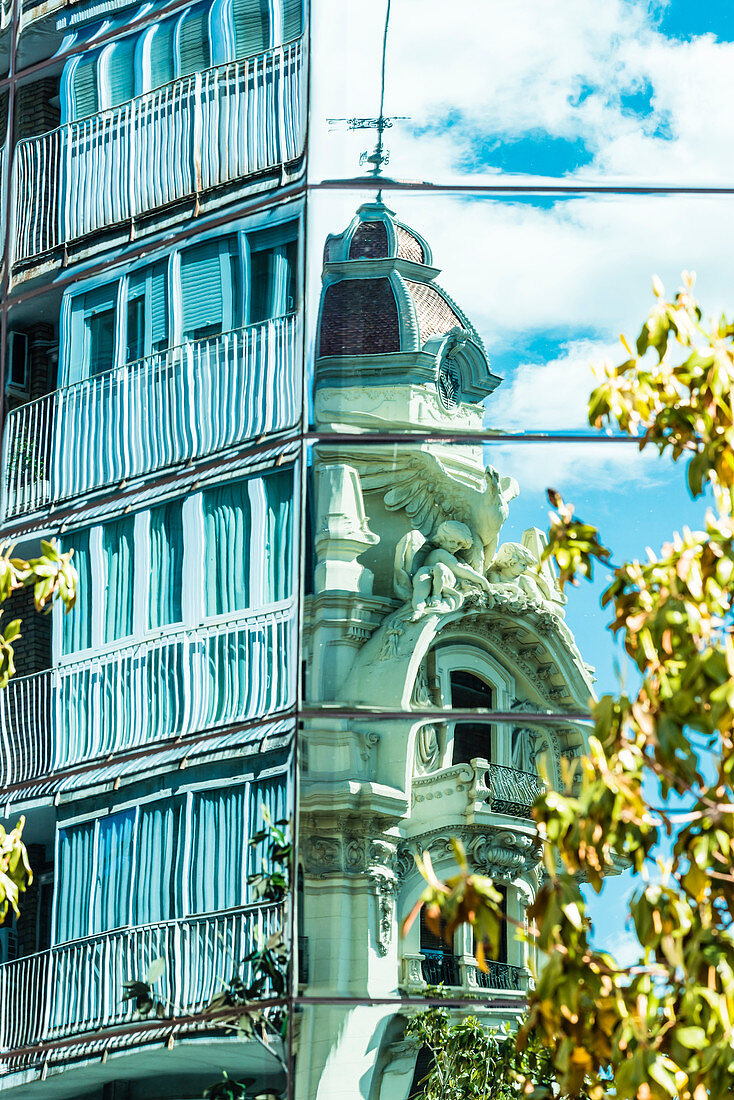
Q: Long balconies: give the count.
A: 4